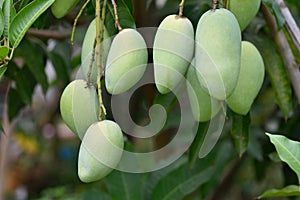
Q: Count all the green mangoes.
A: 10